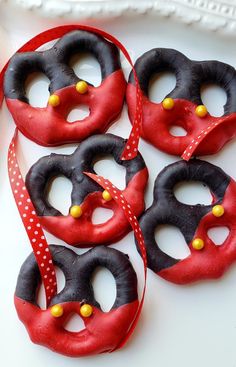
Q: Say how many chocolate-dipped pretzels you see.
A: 5